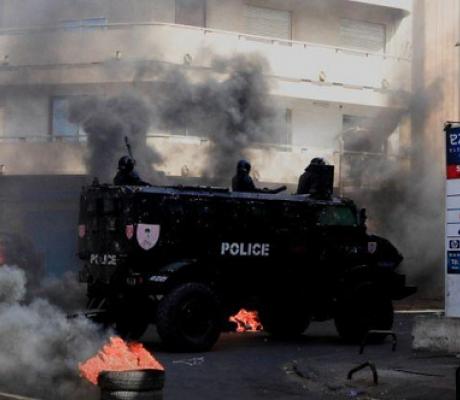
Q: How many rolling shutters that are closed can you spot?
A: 2